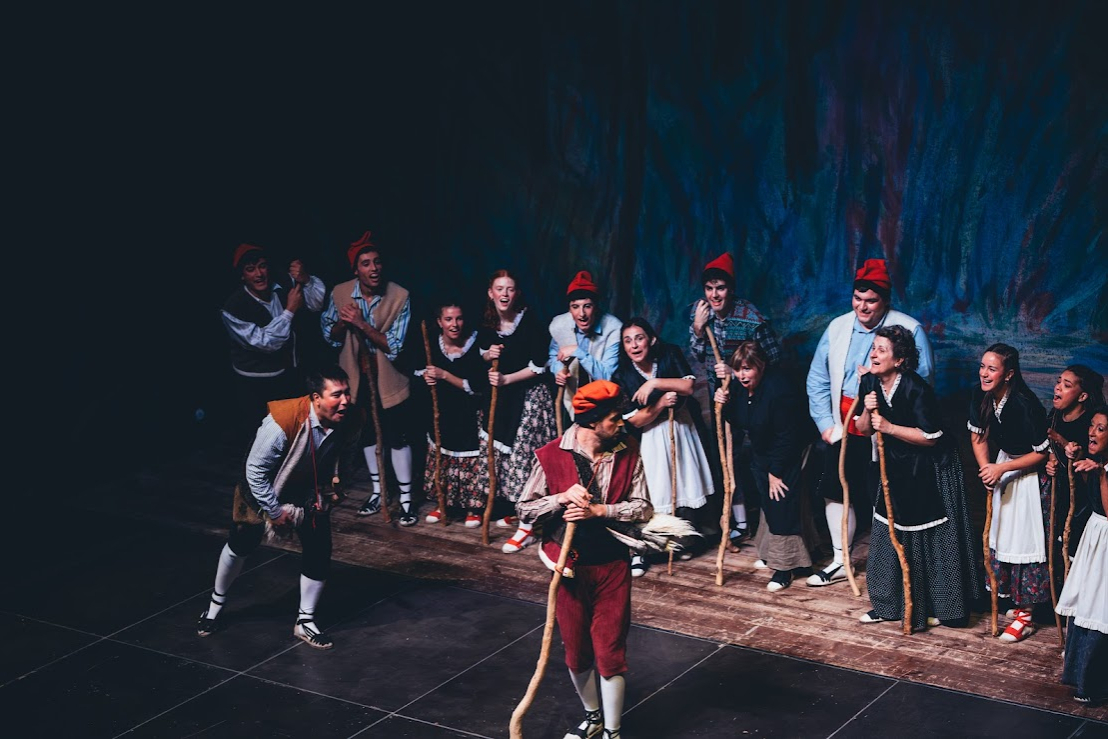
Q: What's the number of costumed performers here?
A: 15